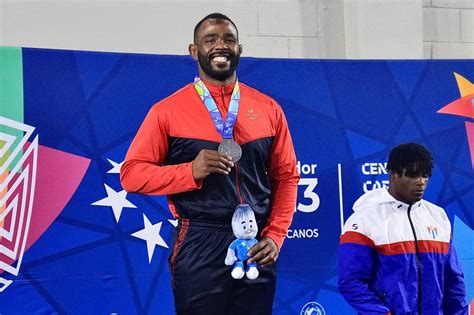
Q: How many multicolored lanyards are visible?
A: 1